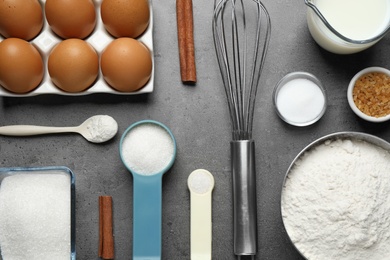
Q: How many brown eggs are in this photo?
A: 6